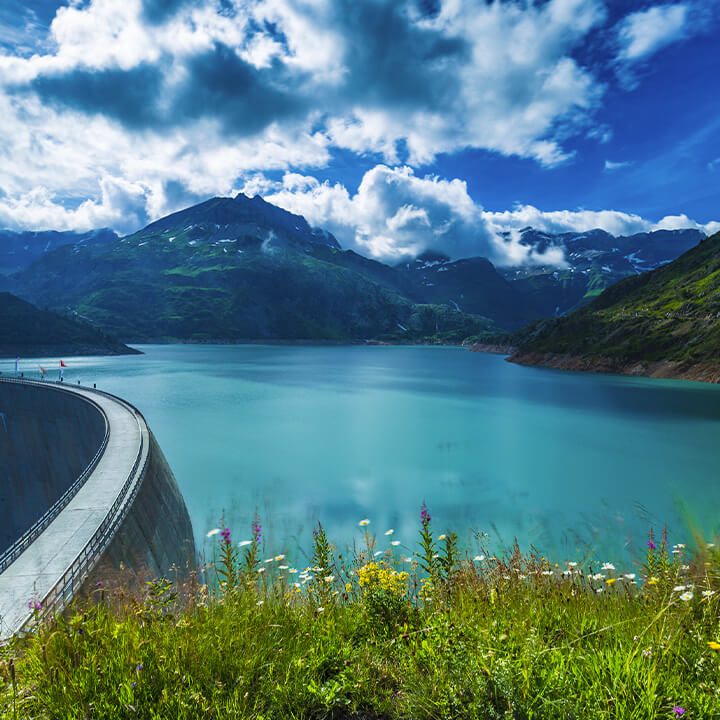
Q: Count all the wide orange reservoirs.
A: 0